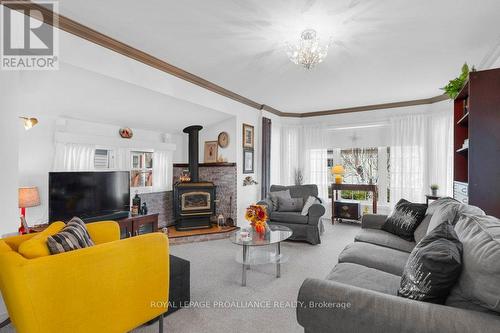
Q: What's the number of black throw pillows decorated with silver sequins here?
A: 2